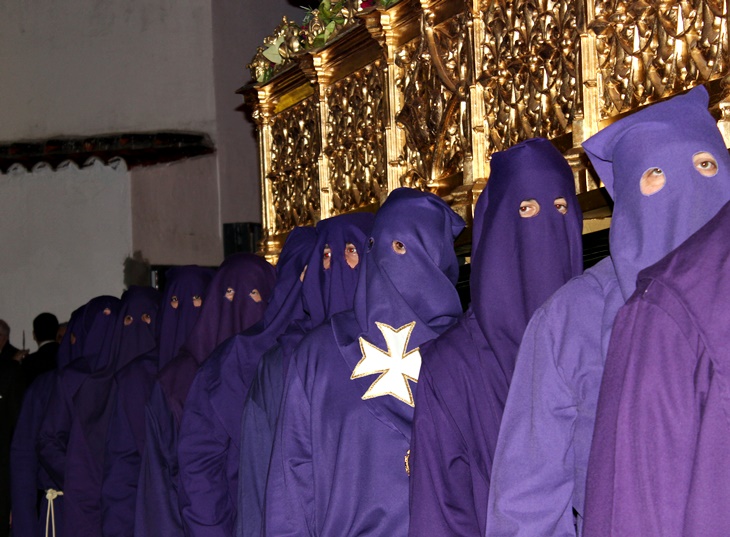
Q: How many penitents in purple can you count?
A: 11